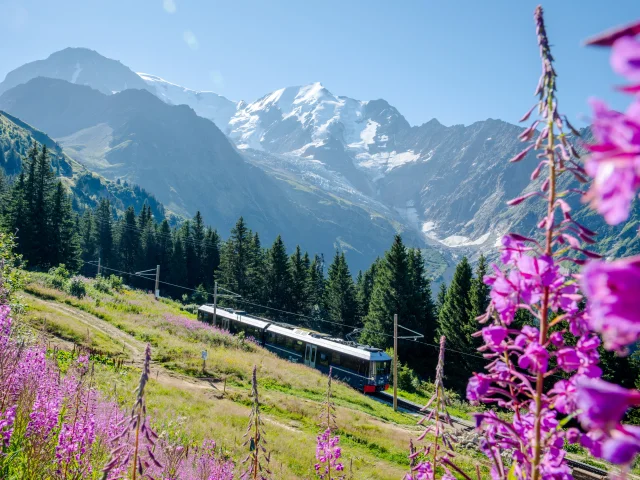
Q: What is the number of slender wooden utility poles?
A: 4